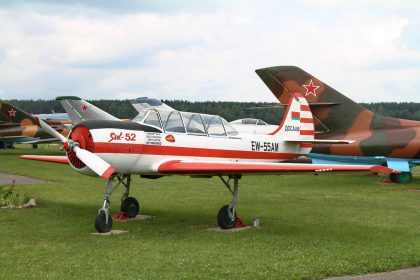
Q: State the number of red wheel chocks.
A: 2